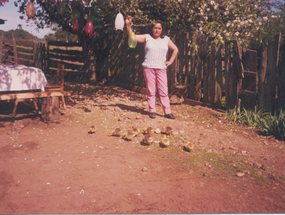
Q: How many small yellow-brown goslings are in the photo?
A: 9